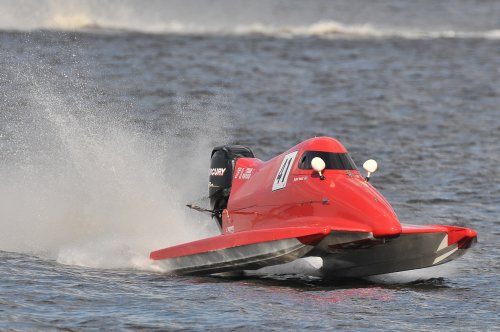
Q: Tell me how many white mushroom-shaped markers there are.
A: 2